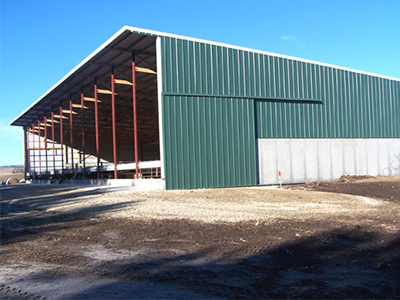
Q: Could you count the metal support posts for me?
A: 11